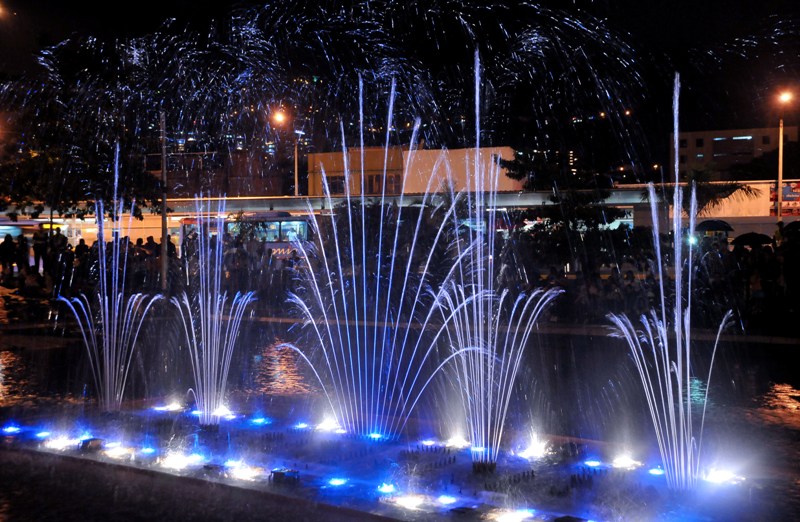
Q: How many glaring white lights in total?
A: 13